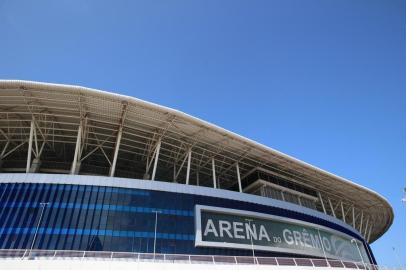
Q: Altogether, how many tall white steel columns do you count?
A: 14